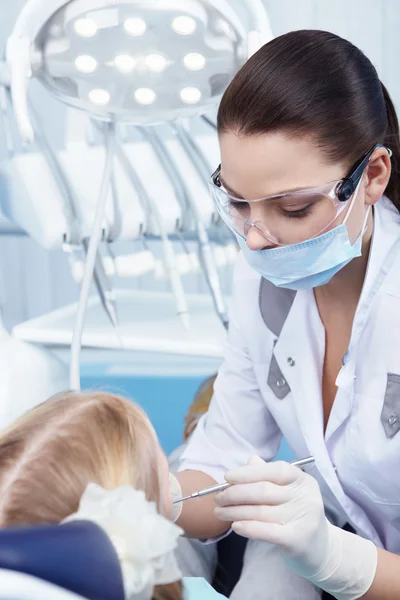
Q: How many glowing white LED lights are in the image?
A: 10